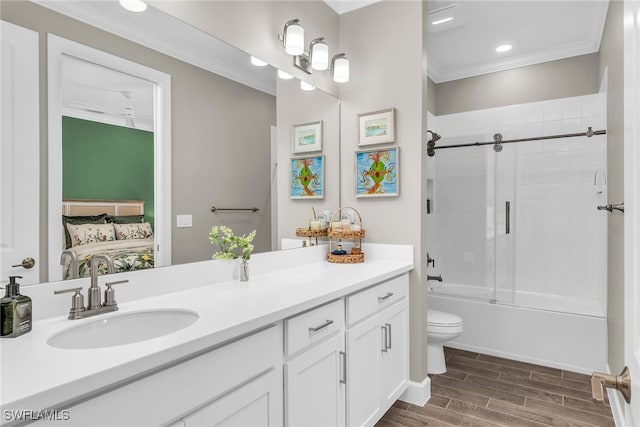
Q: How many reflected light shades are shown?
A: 3